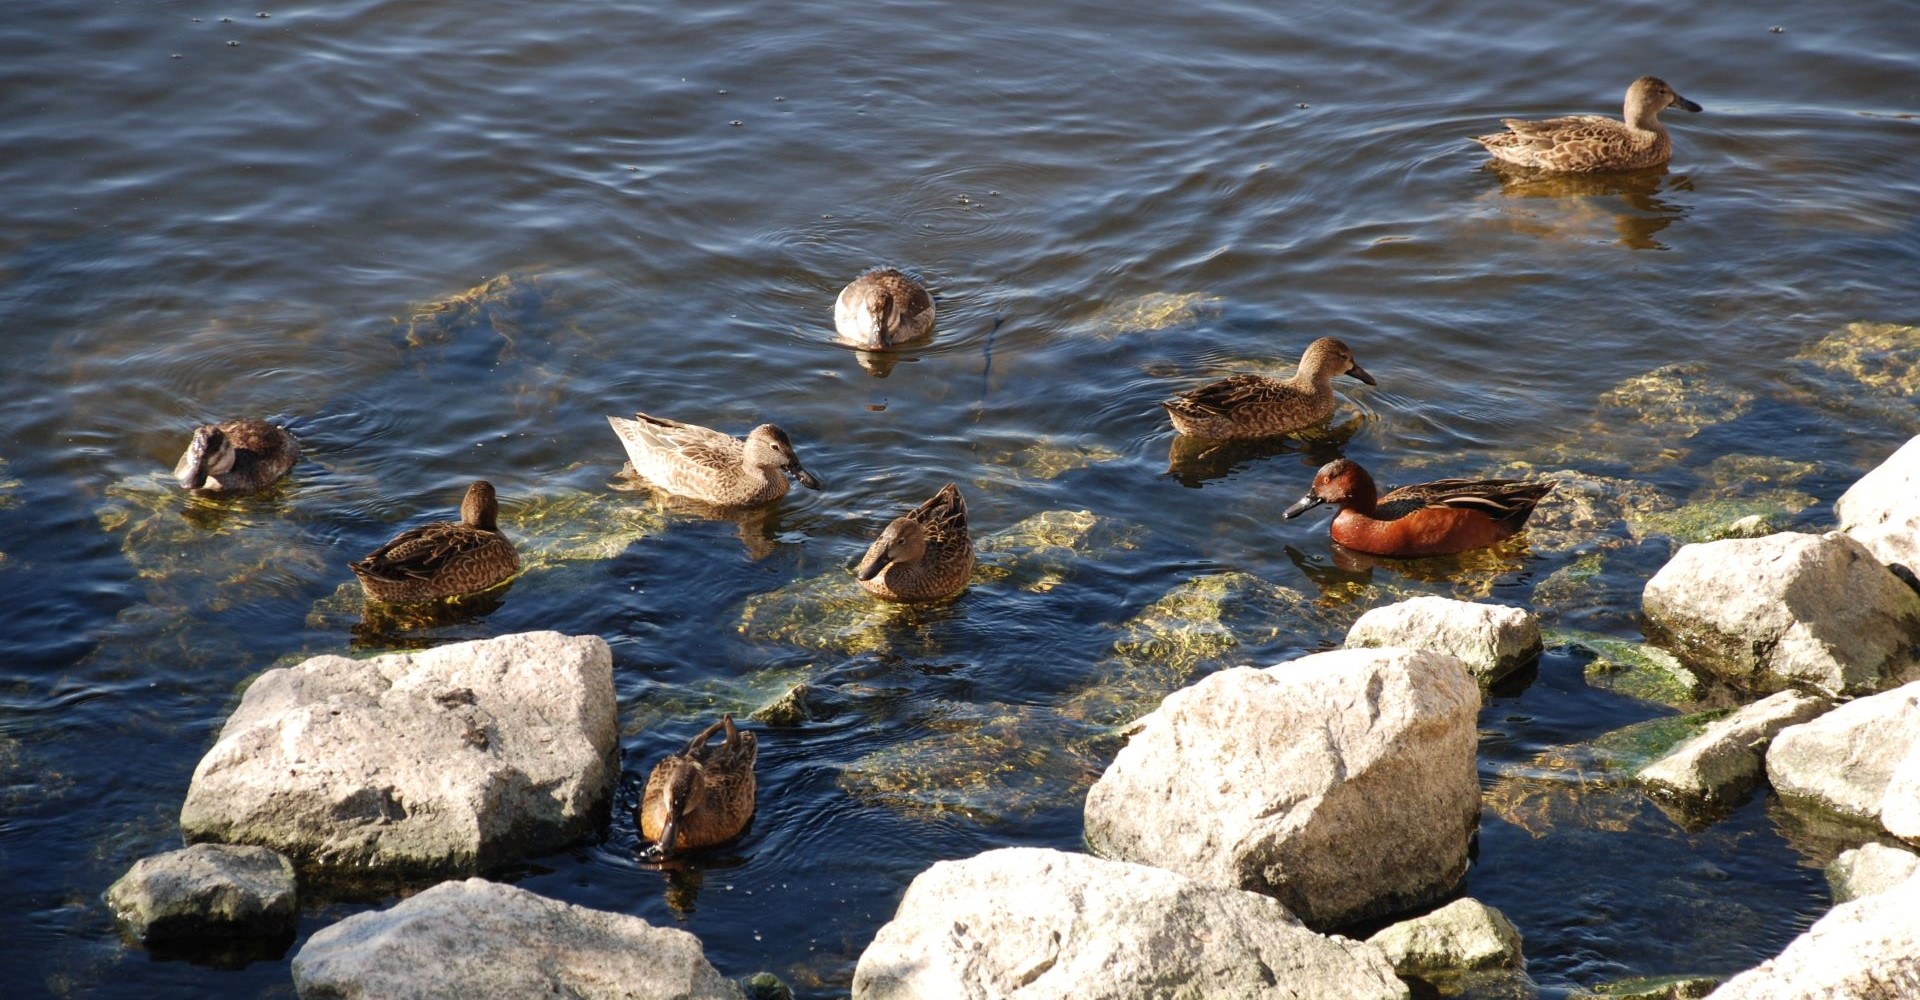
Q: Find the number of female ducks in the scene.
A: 8